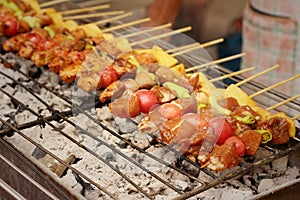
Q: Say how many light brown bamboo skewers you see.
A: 15